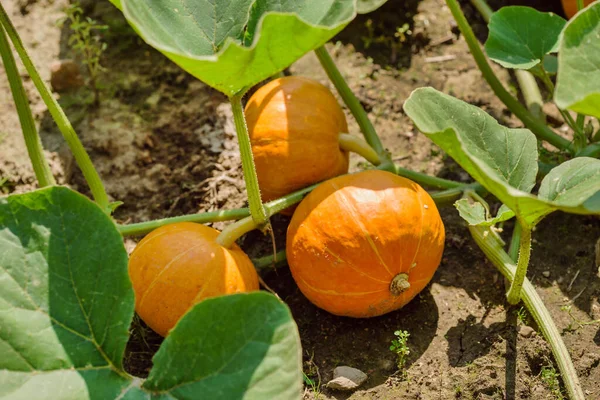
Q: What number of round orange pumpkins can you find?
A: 3